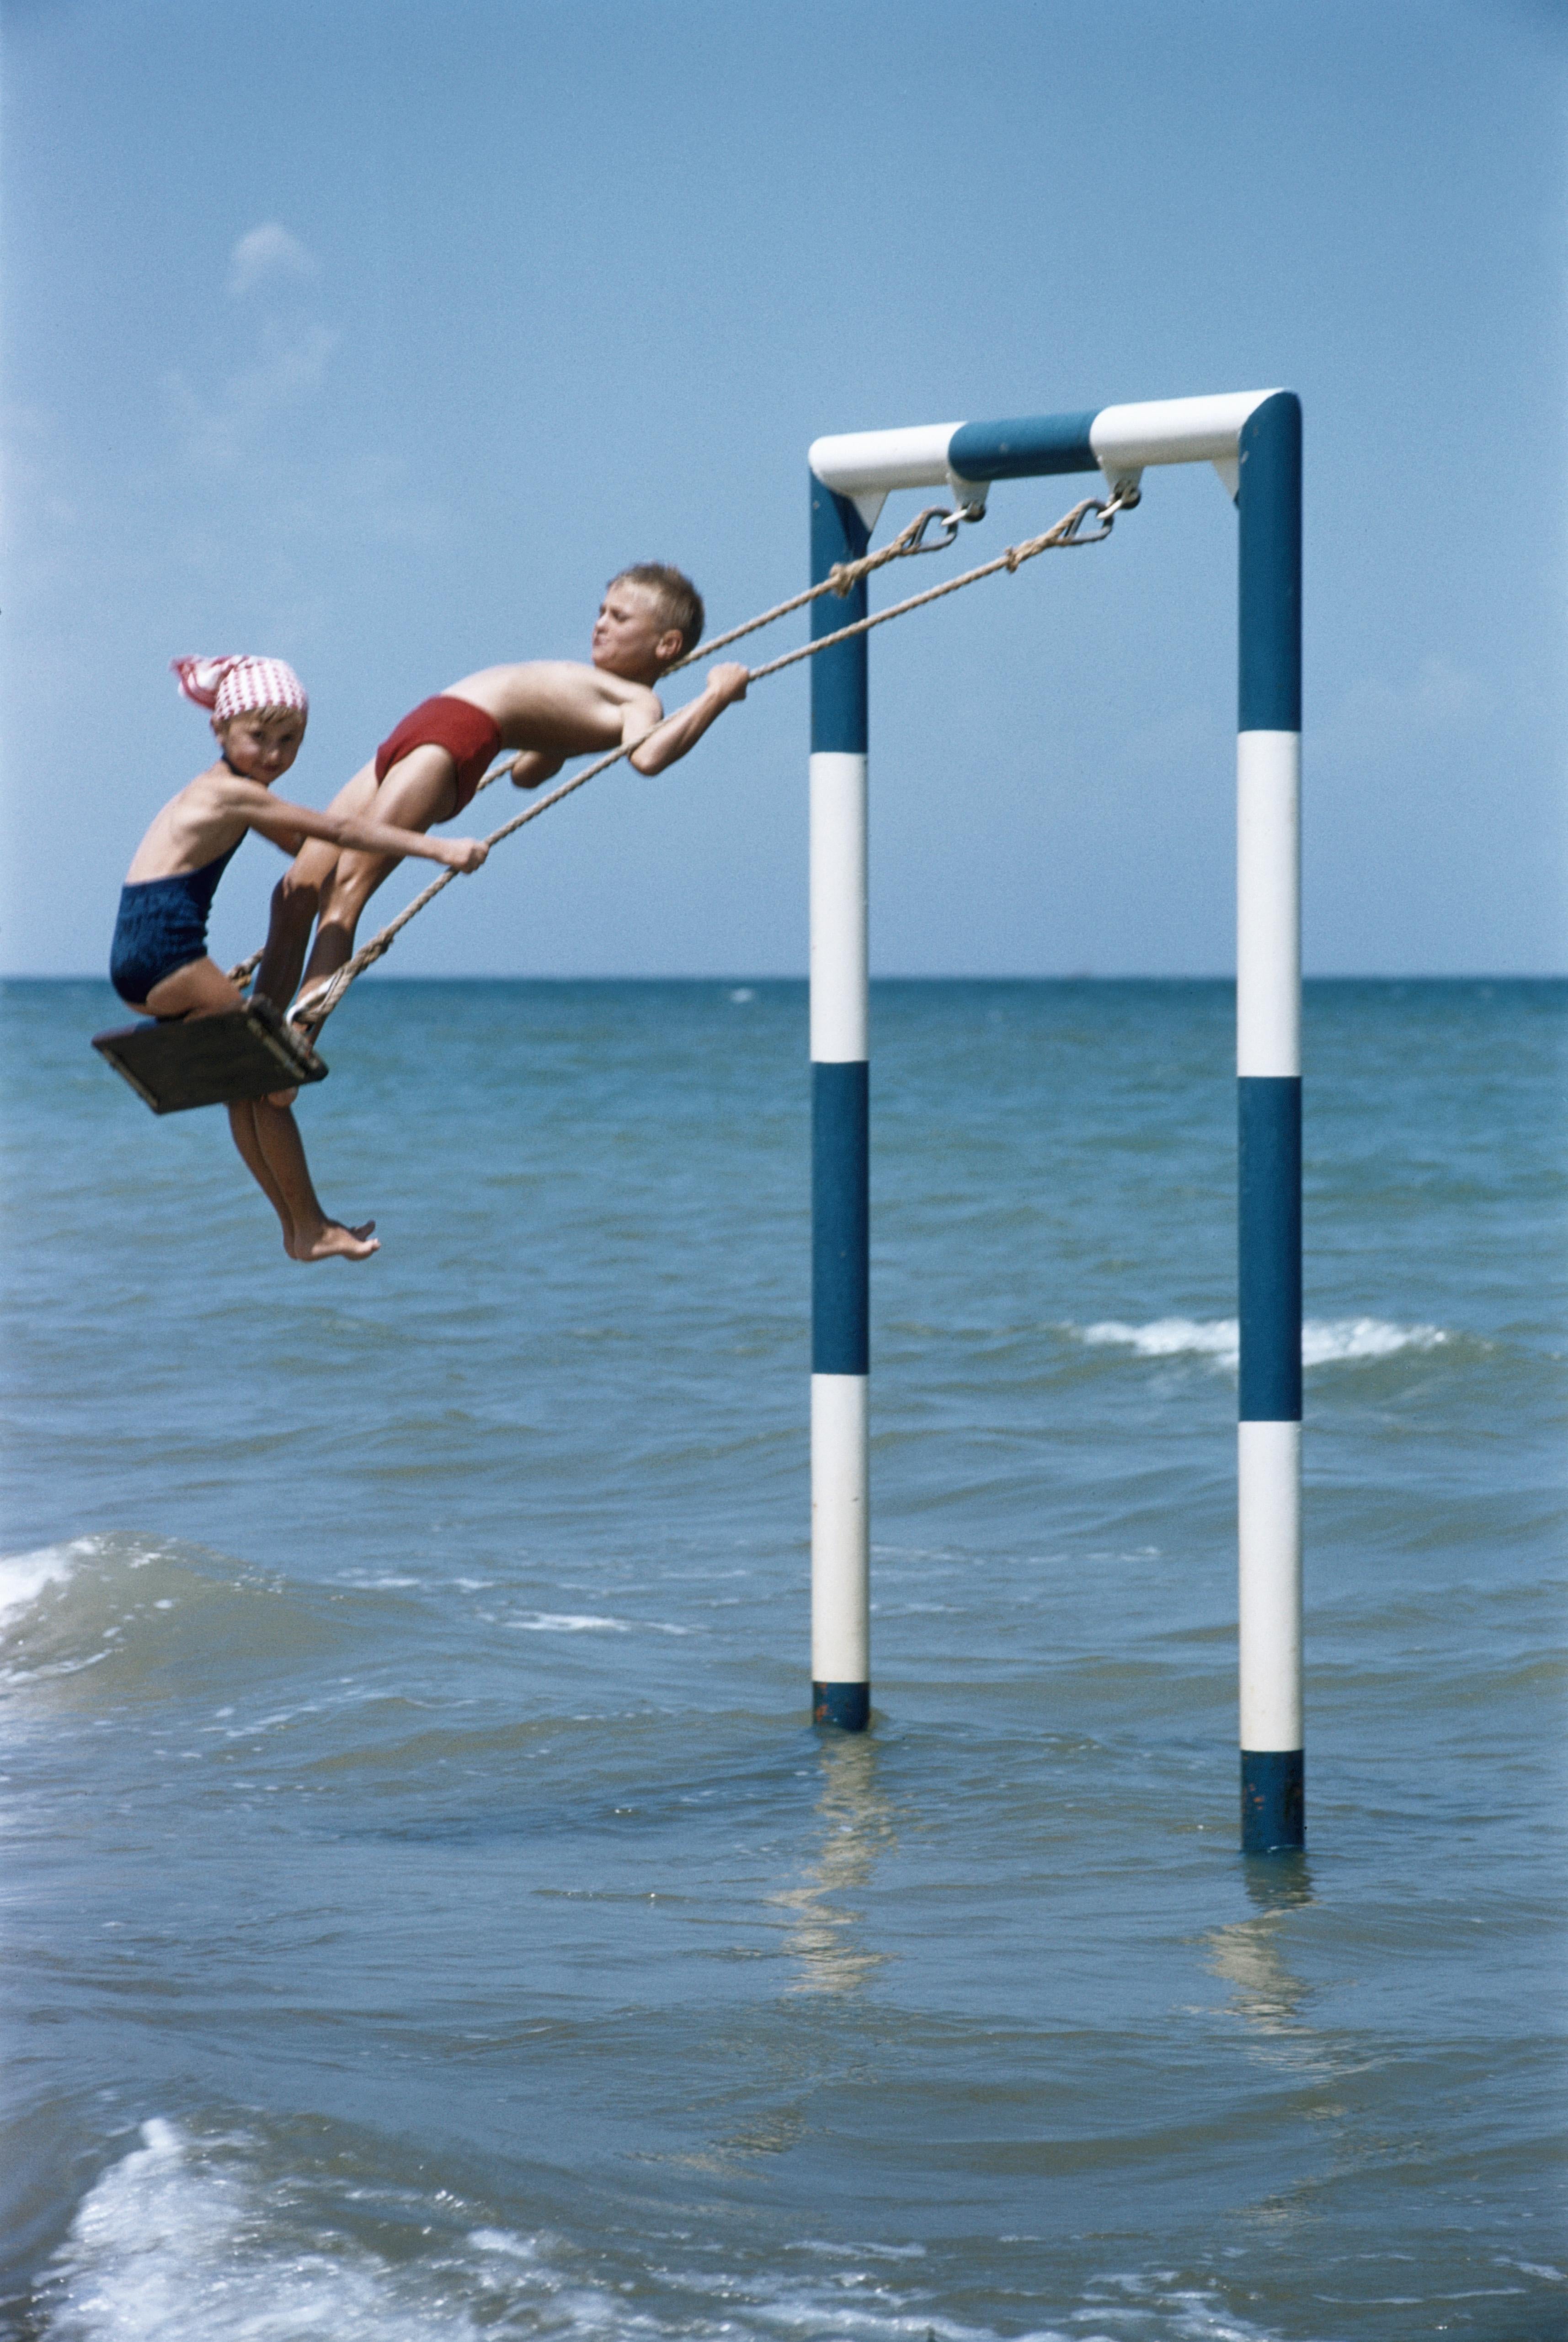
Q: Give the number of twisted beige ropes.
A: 2